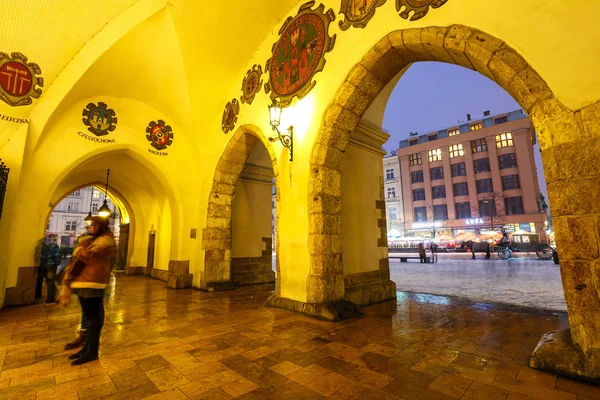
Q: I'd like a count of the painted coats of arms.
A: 8